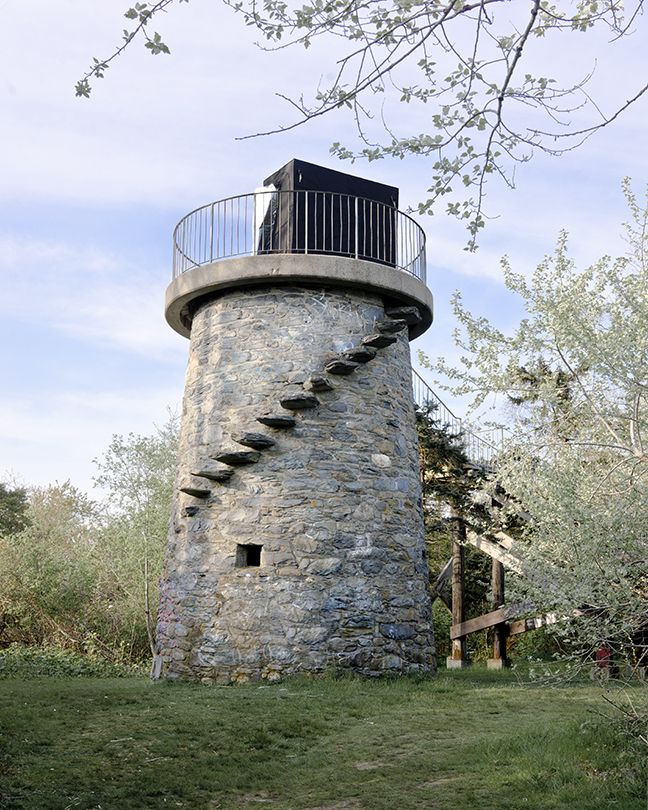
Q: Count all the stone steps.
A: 13